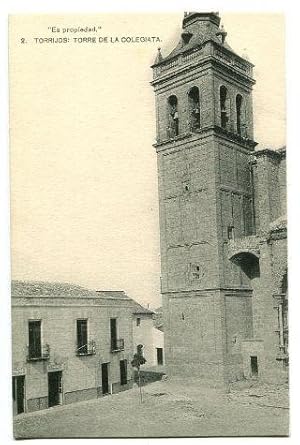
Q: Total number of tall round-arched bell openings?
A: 4